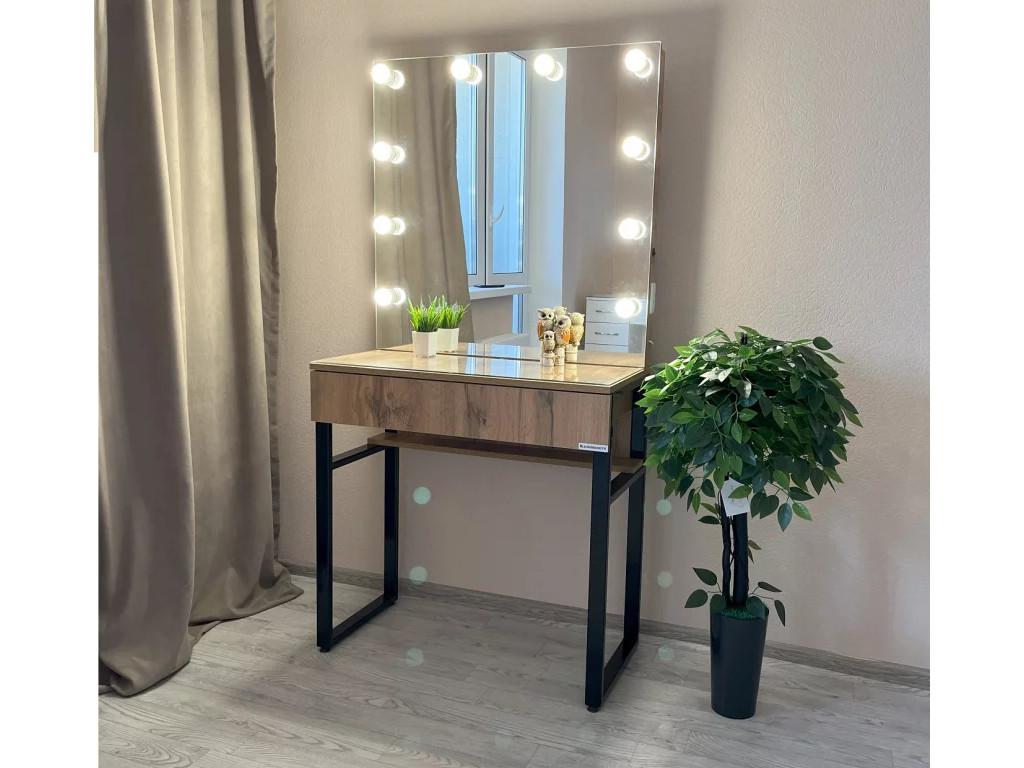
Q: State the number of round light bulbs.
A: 10